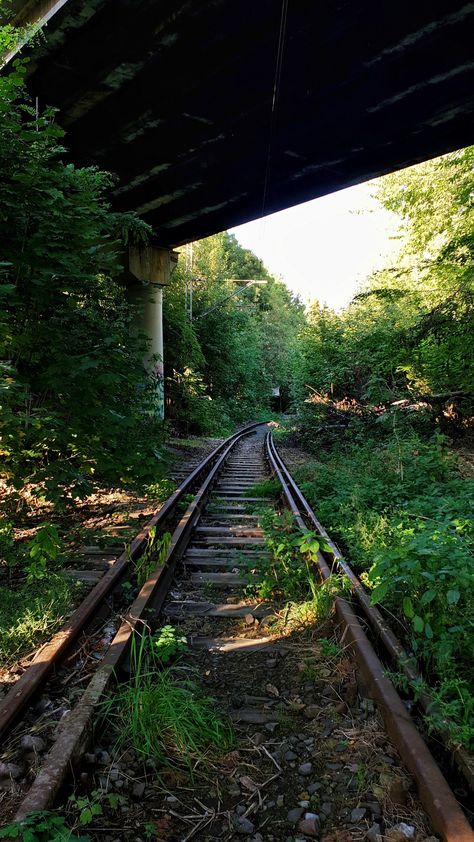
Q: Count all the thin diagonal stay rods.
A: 1